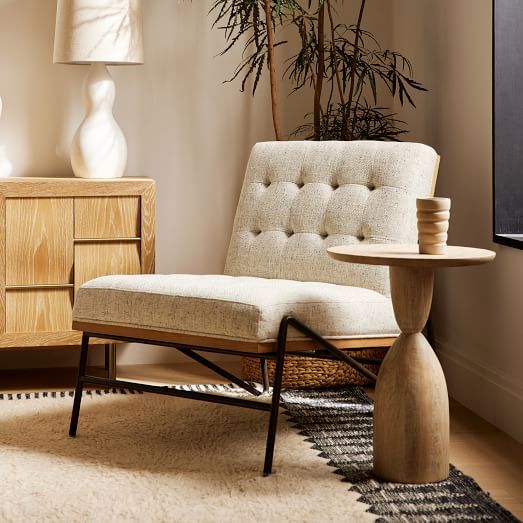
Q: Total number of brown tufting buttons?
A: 8